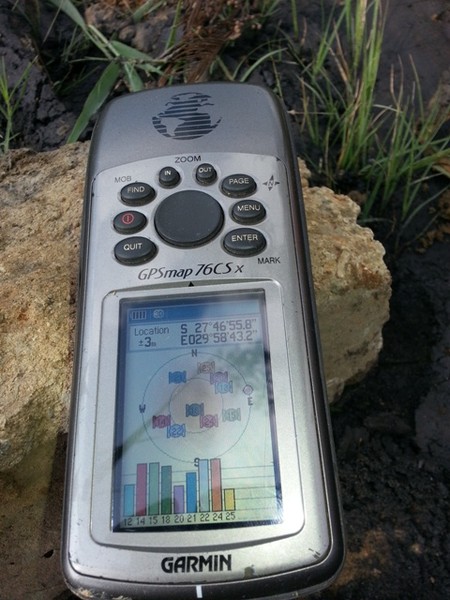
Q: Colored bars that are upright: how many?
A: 9